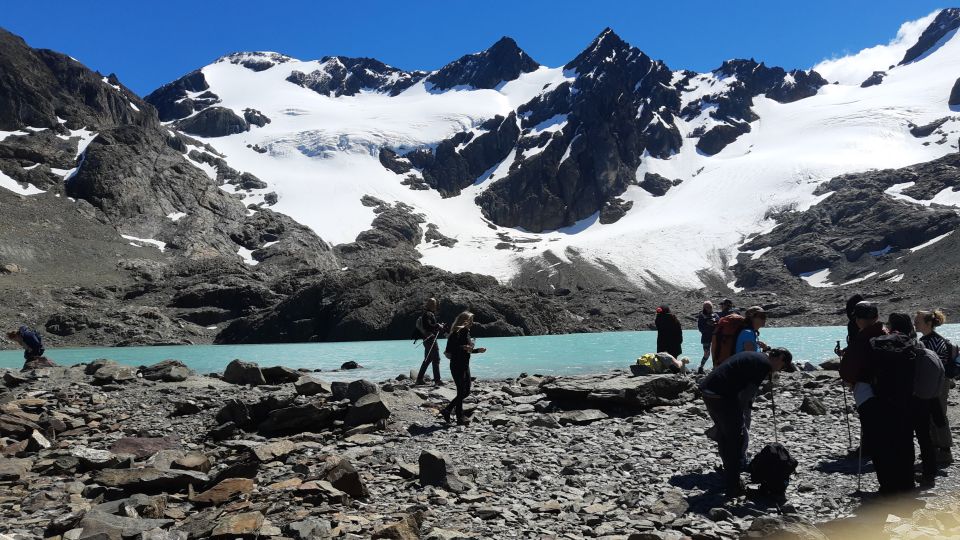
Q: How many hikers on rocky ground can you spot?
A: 12